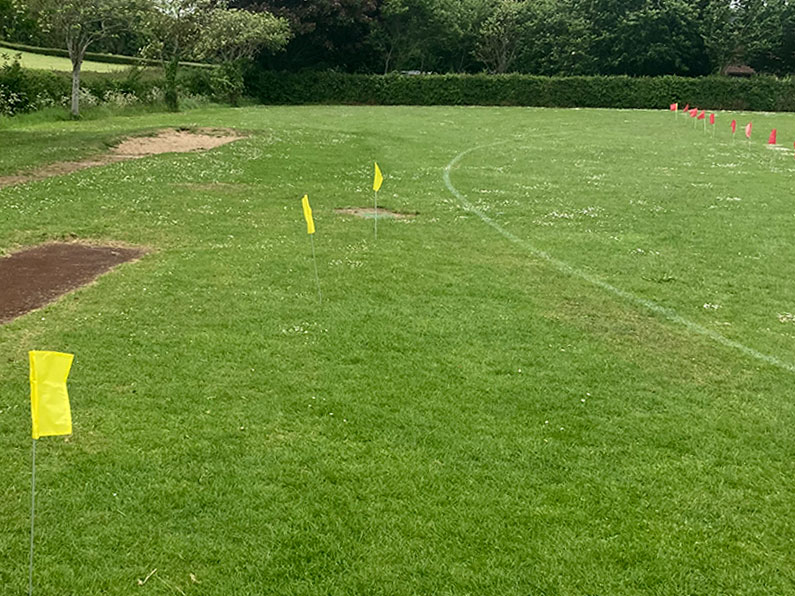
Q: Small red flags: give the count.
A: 8